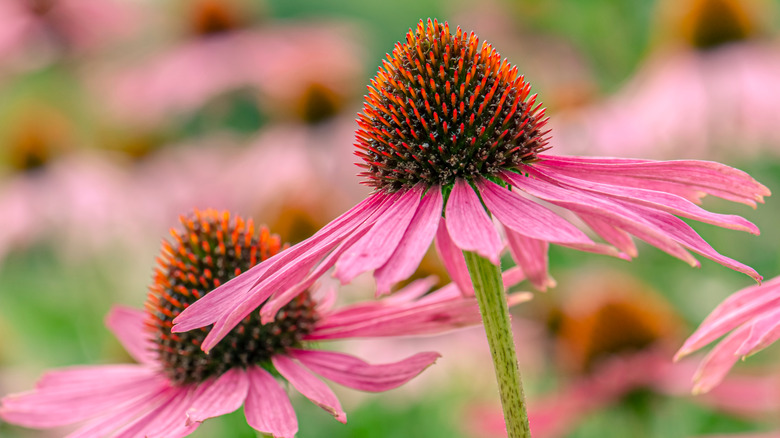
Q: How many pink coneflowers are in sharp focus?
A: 2